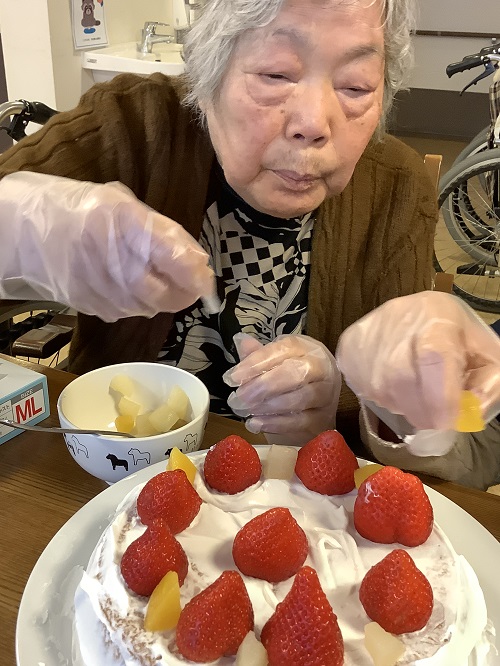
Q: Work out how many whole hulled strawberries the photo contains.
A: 9